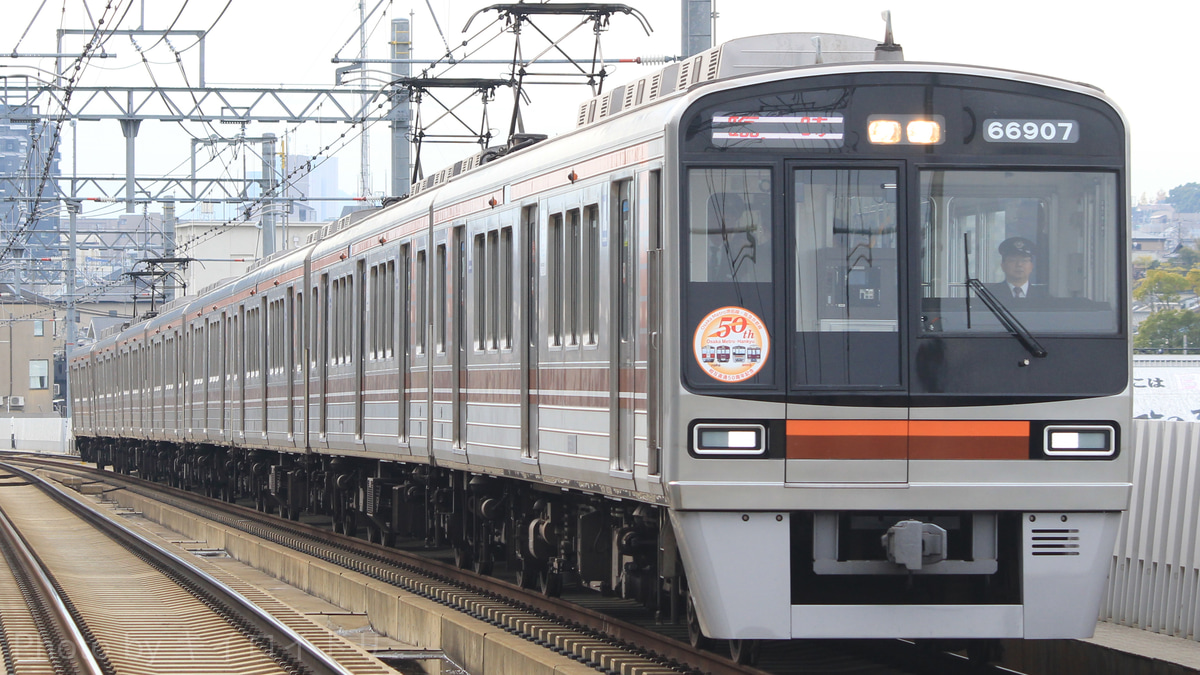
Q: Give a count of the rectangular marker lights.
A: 2